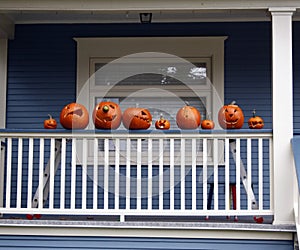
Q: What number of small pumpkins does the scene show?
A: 4